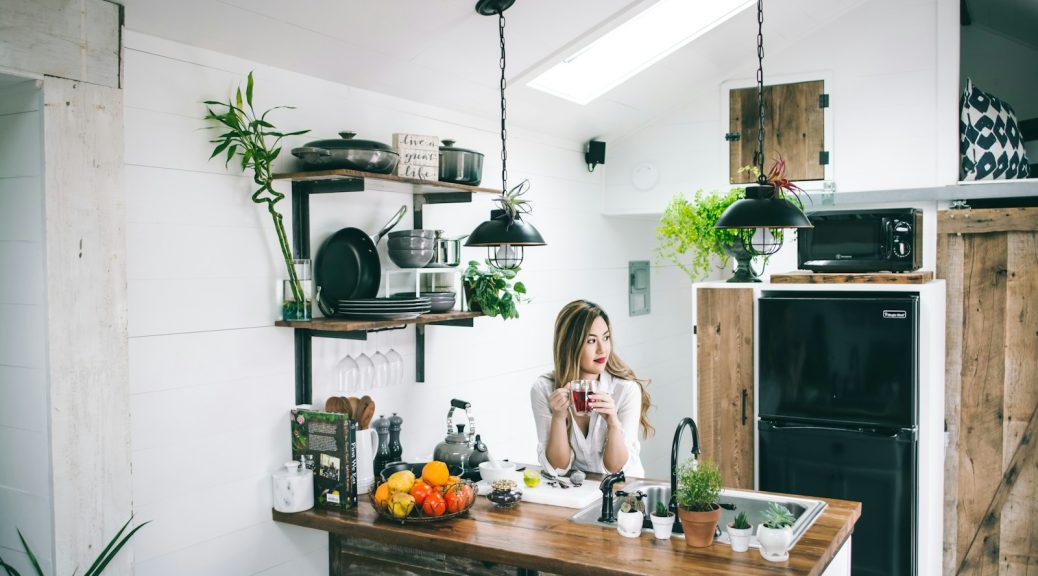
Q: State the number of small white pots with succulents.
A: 4